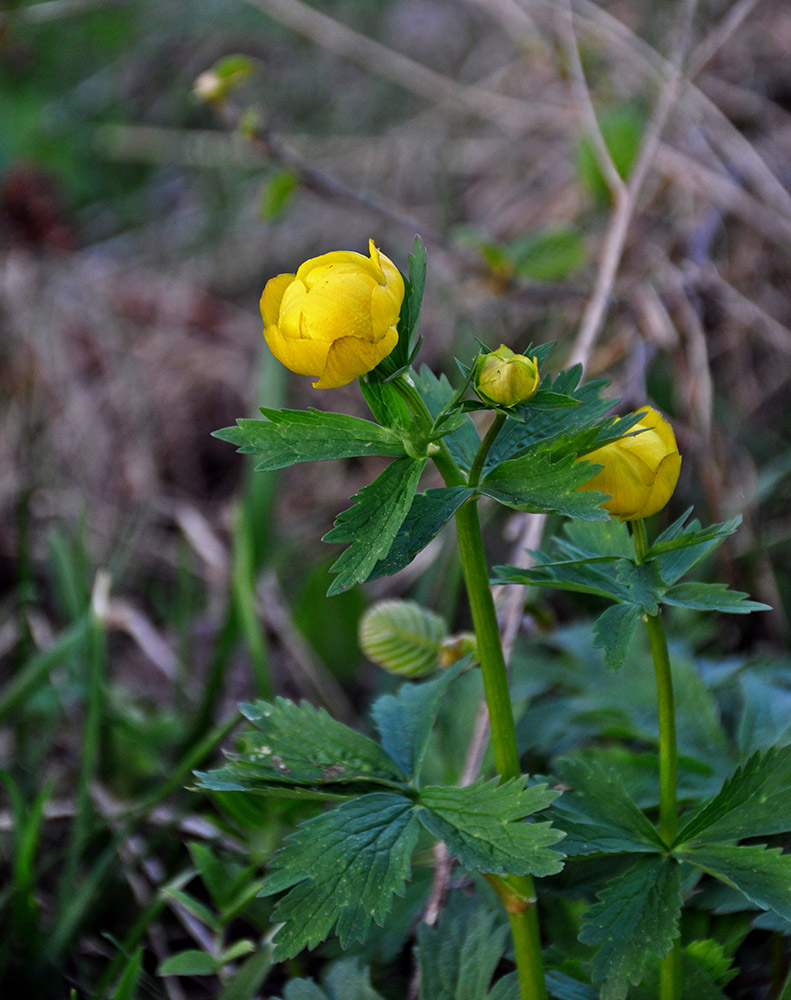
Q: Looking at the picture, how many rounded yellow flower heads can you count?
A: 3